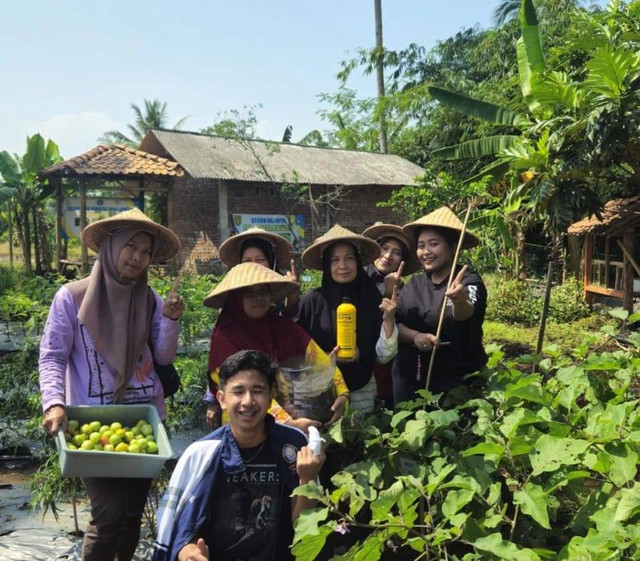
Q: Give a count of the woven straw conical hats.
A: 6